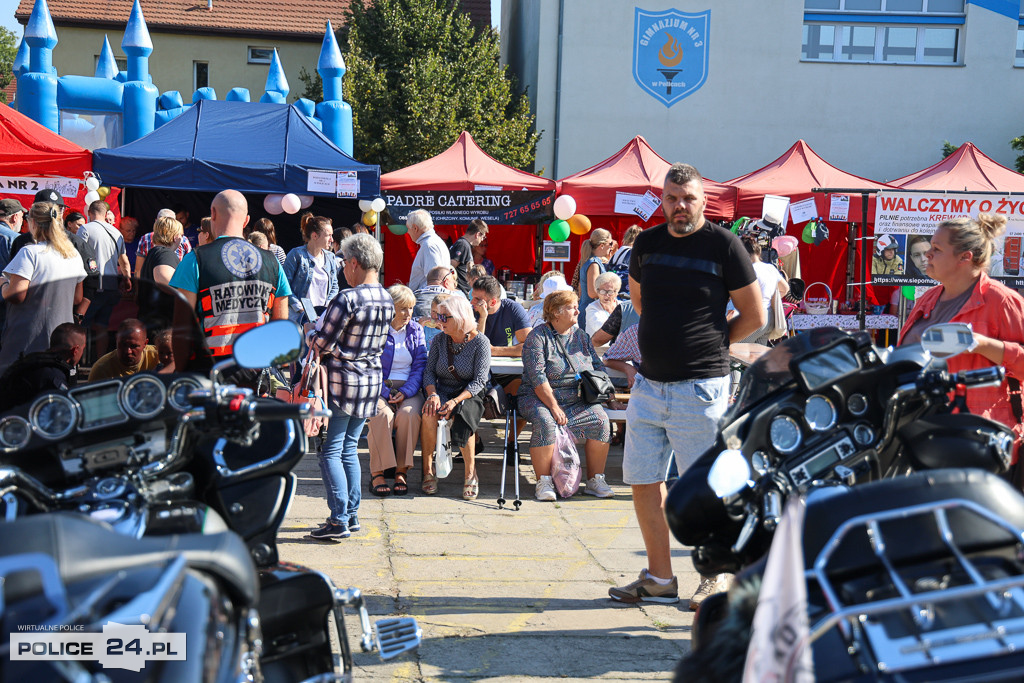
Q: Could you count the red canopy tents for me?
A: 5